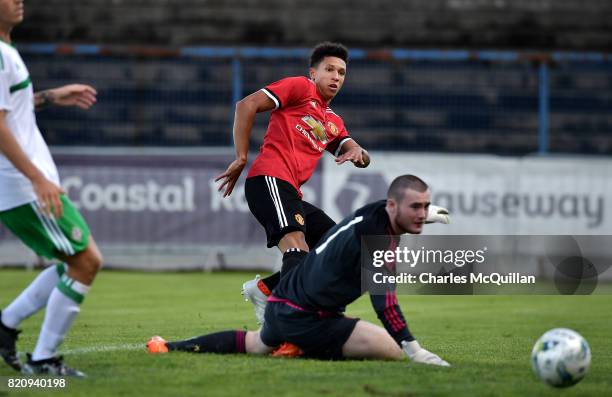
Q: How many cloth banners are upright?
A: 2